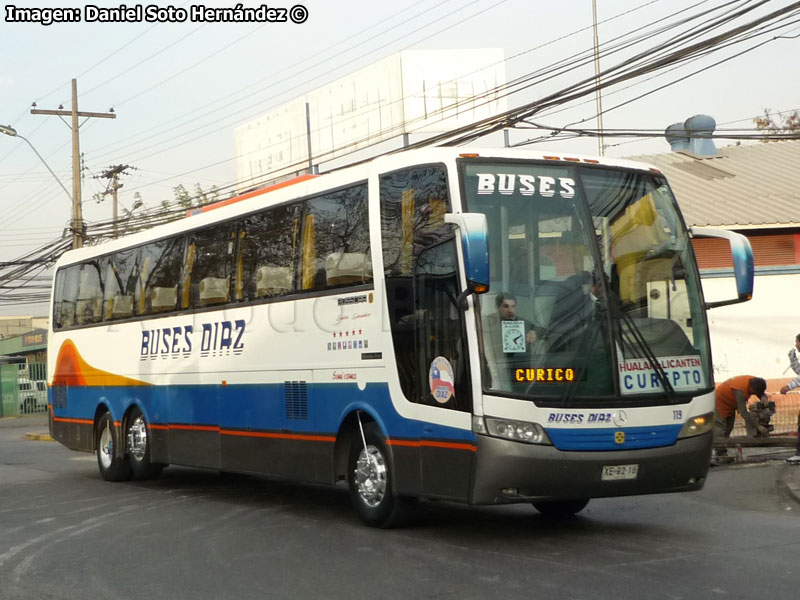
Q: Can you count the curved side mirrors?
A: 2